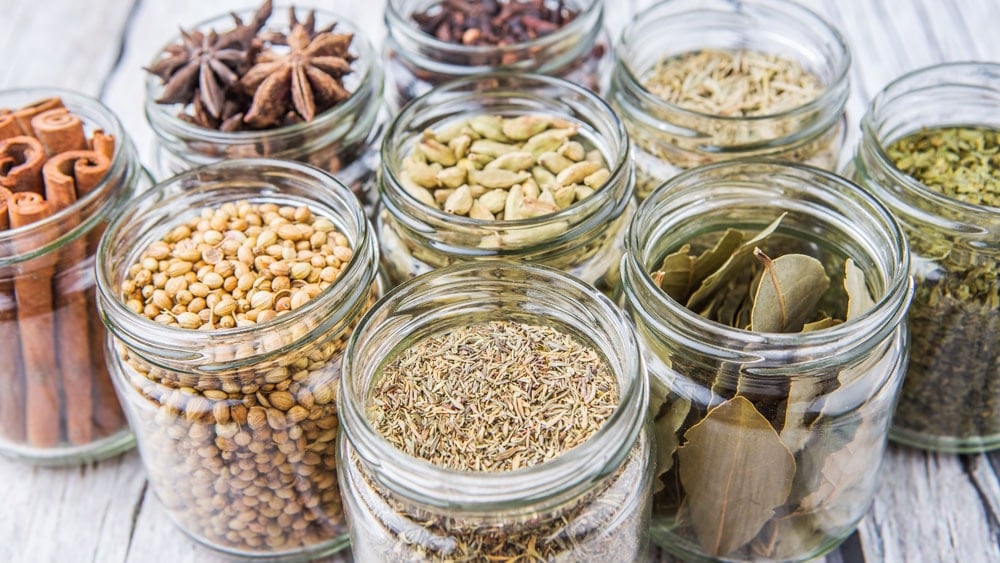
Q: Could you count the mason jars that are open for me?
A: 9